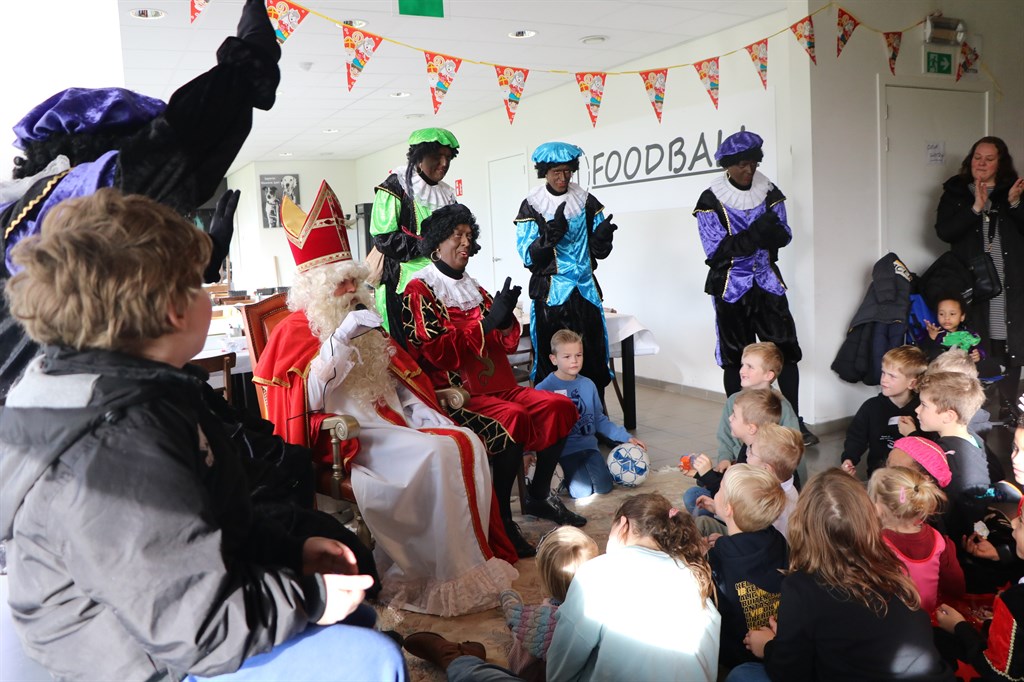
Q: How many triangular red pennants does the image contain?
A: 13